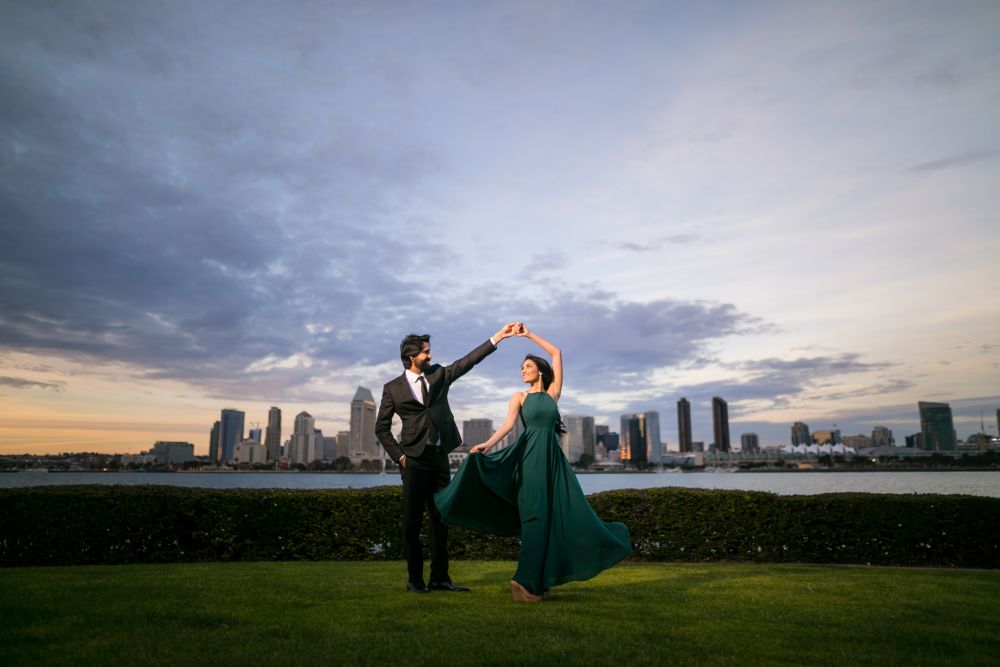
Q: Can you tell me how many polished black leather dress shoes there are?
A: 2